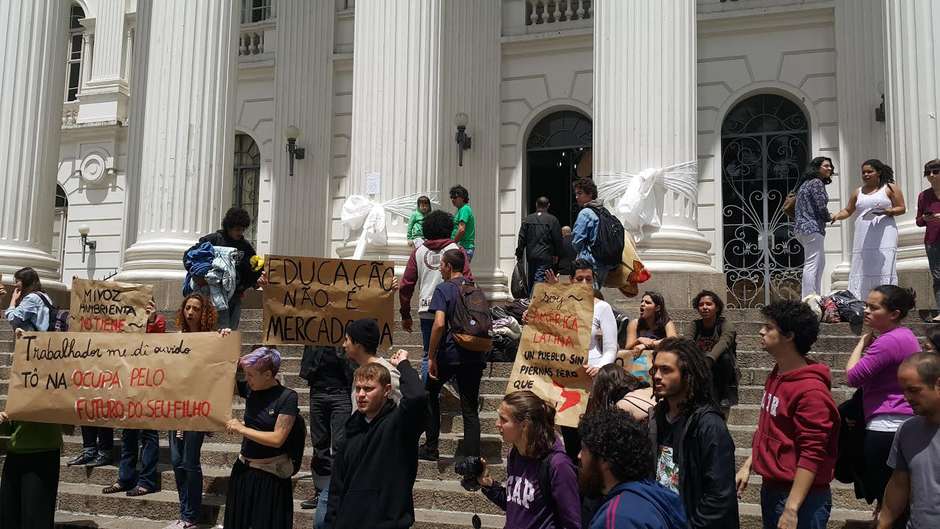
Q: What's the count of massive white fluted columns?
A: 5